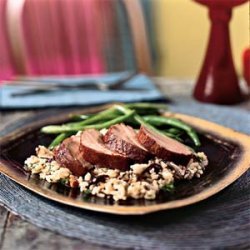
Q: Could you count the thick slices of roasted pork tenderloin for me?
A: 4